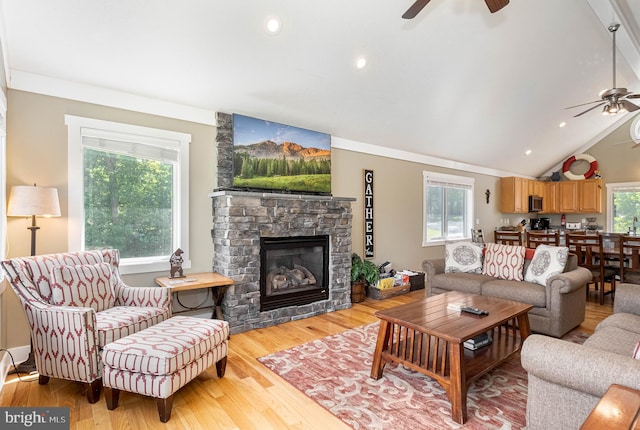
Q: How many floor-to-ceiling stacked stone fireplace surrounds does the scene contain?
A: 1